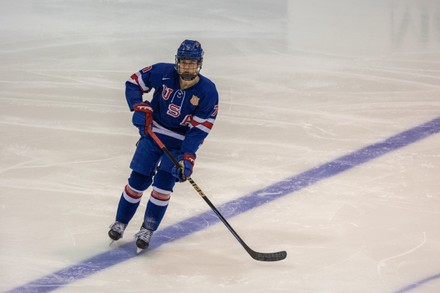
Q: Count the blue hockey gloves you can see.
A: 2